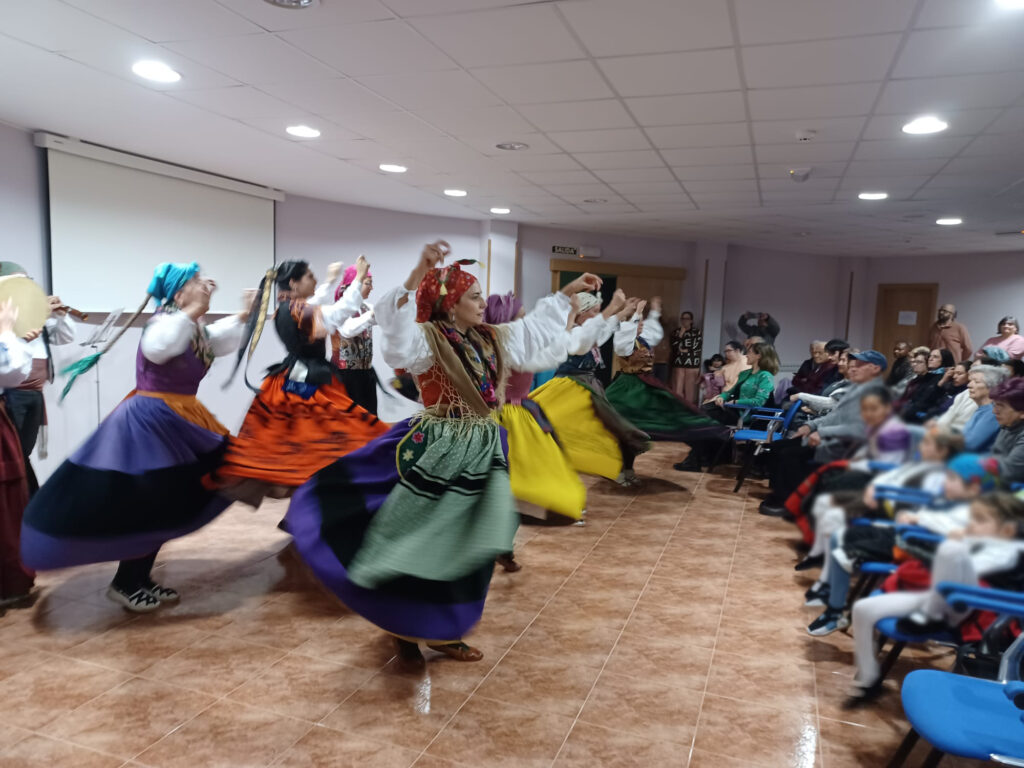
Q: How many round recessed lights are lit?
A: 9